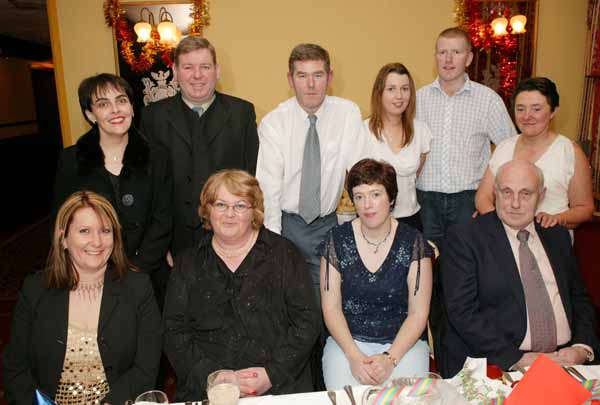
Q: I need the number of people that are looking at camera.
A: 10